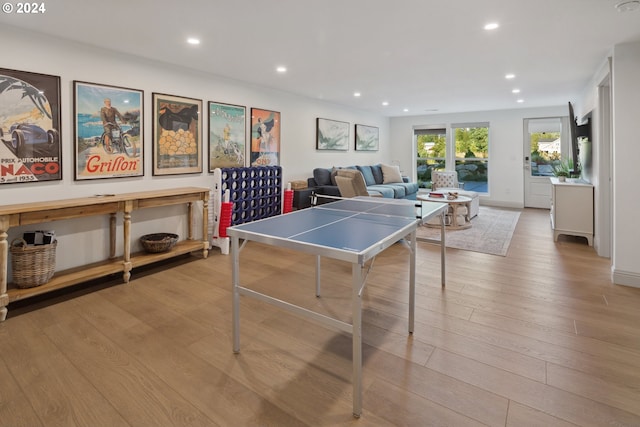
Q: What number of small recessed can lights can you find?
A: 9